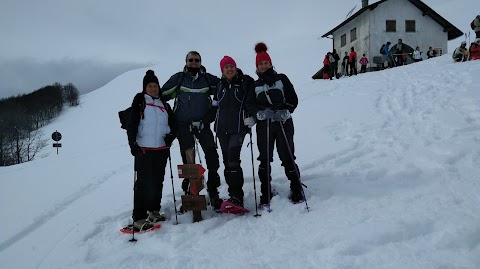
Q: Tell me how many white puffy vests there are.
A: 1